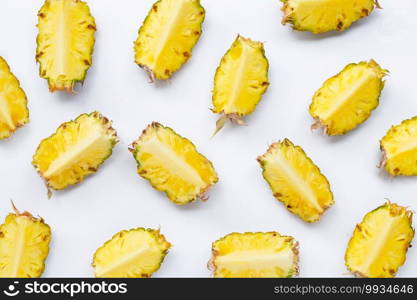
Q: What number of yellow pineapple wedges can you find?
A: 14